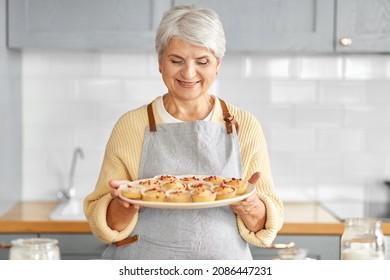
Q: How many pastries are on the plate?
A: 12